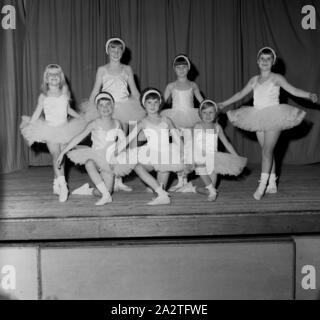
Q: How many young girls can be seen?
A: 7